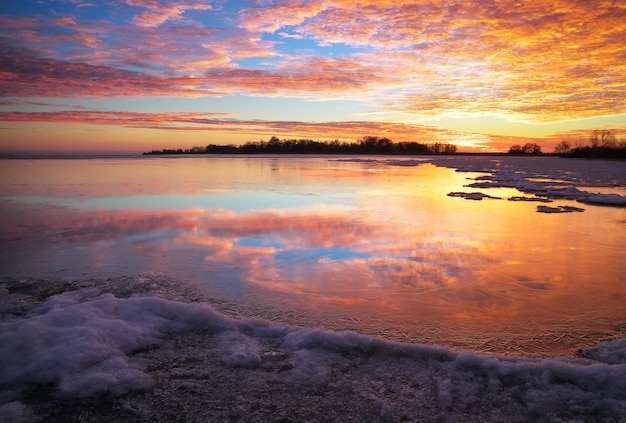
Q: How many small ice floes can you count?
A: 3